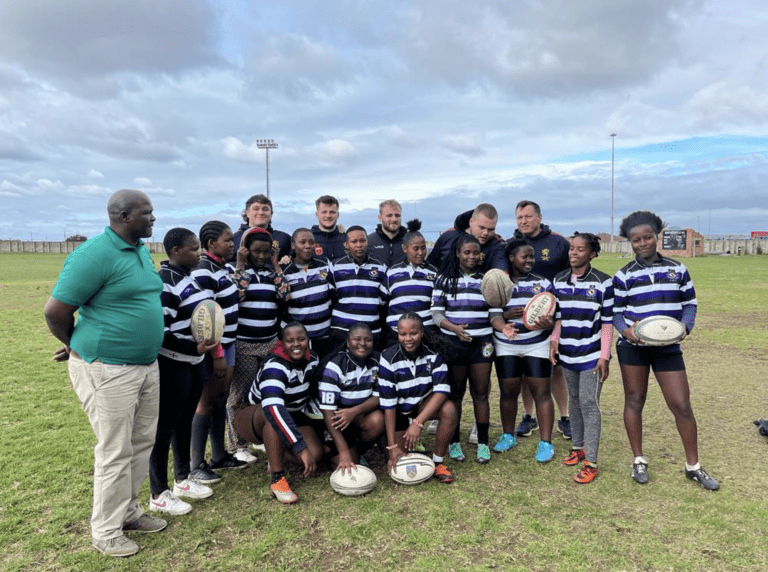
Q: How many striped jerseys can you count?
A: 13